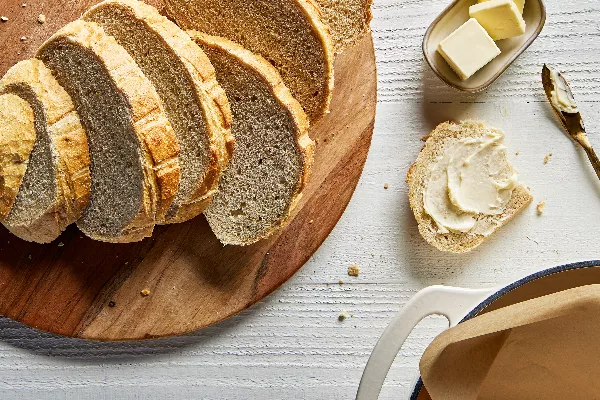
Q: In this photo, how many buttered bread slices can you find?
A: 1